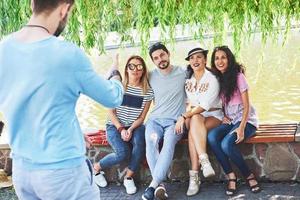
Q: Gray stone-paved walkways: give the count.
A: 1